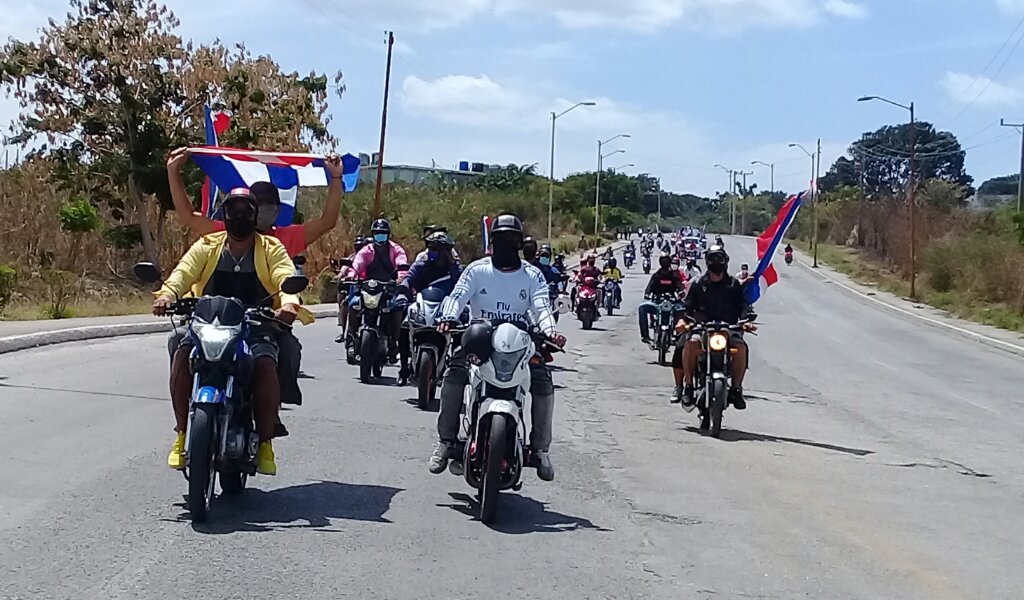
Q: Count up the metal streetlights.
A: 8